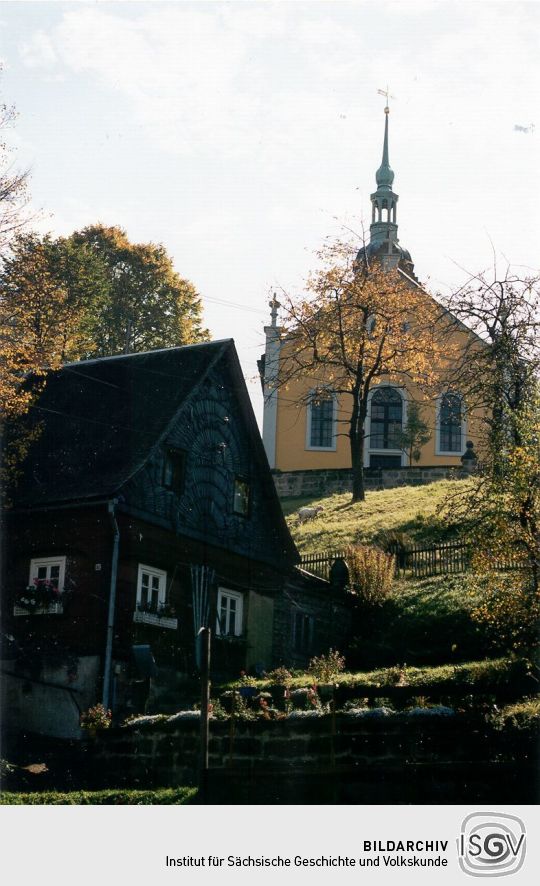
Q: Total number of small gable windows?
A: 2